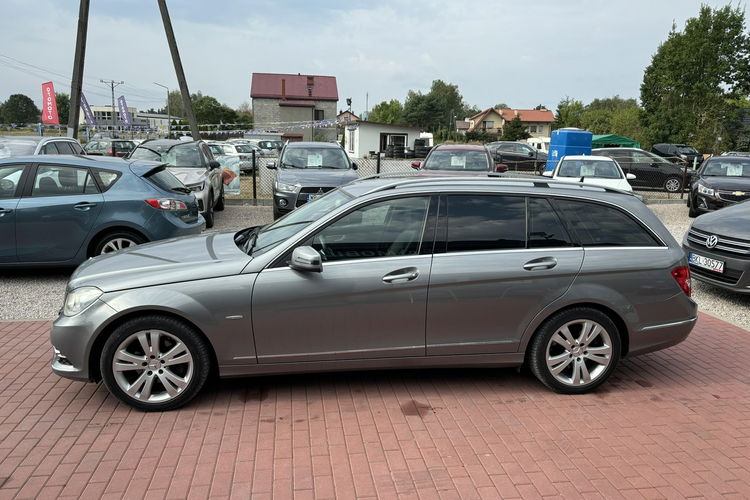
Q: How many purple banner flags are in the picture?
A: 2